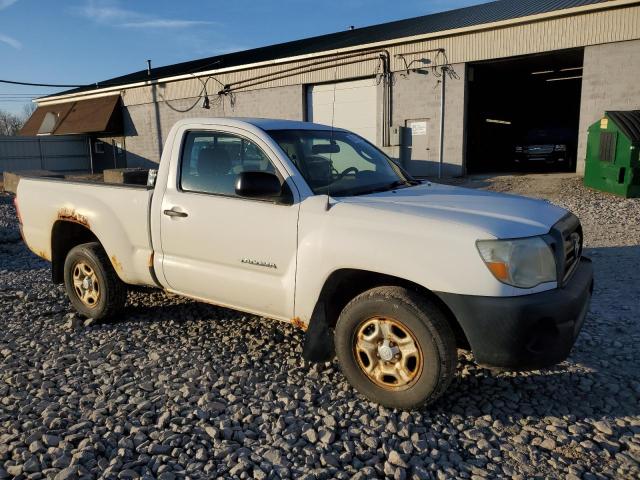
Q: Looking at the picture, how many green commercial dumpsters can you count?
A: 1